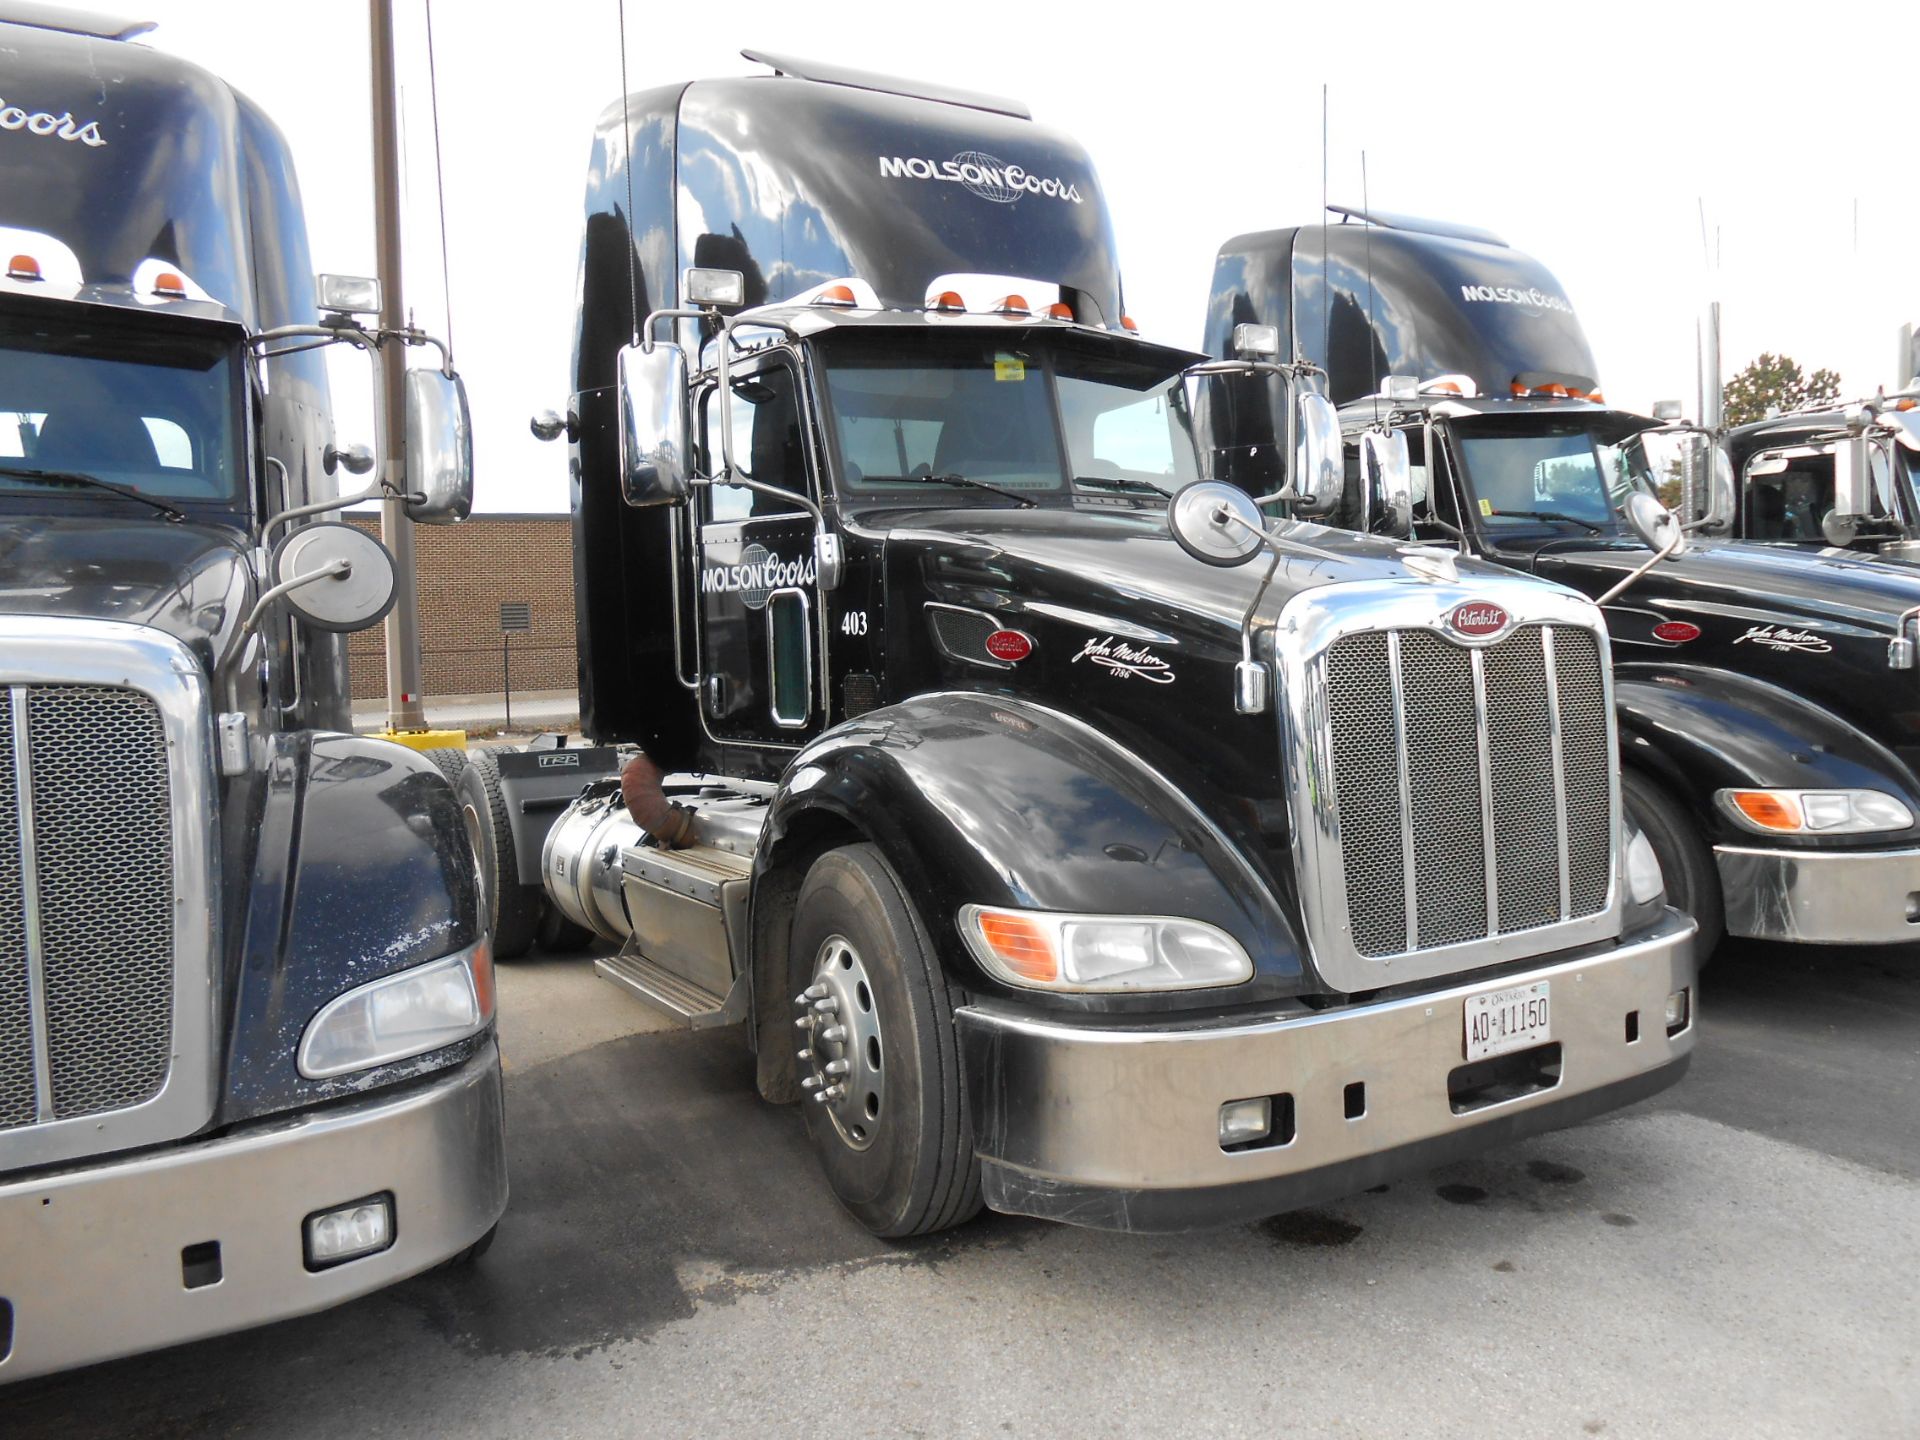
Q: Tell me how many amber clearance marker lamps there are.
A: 13